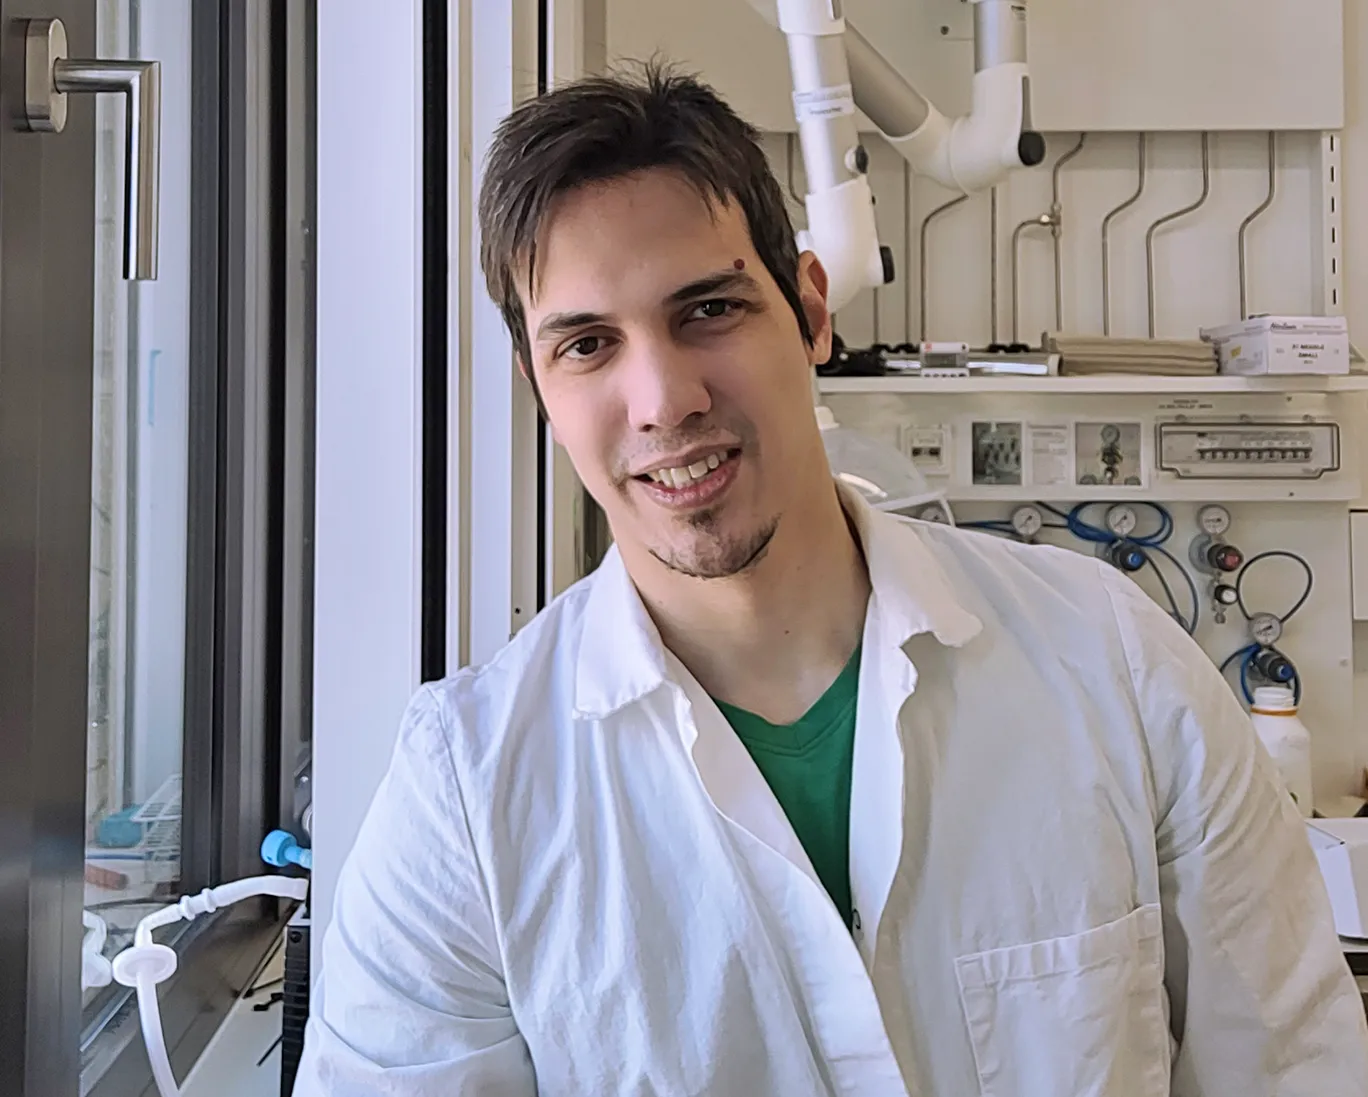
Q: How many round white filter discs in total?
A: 1